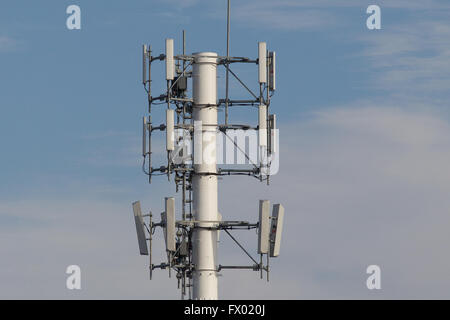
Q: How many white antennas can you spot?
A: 12